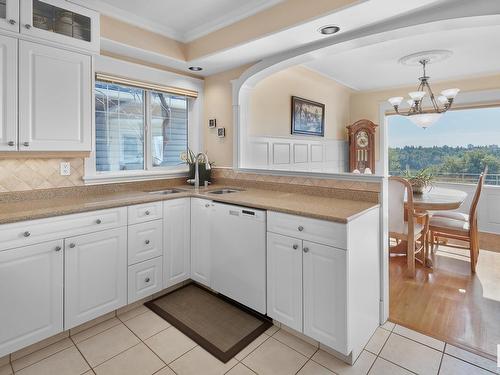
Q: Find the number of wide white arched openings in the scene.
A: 1